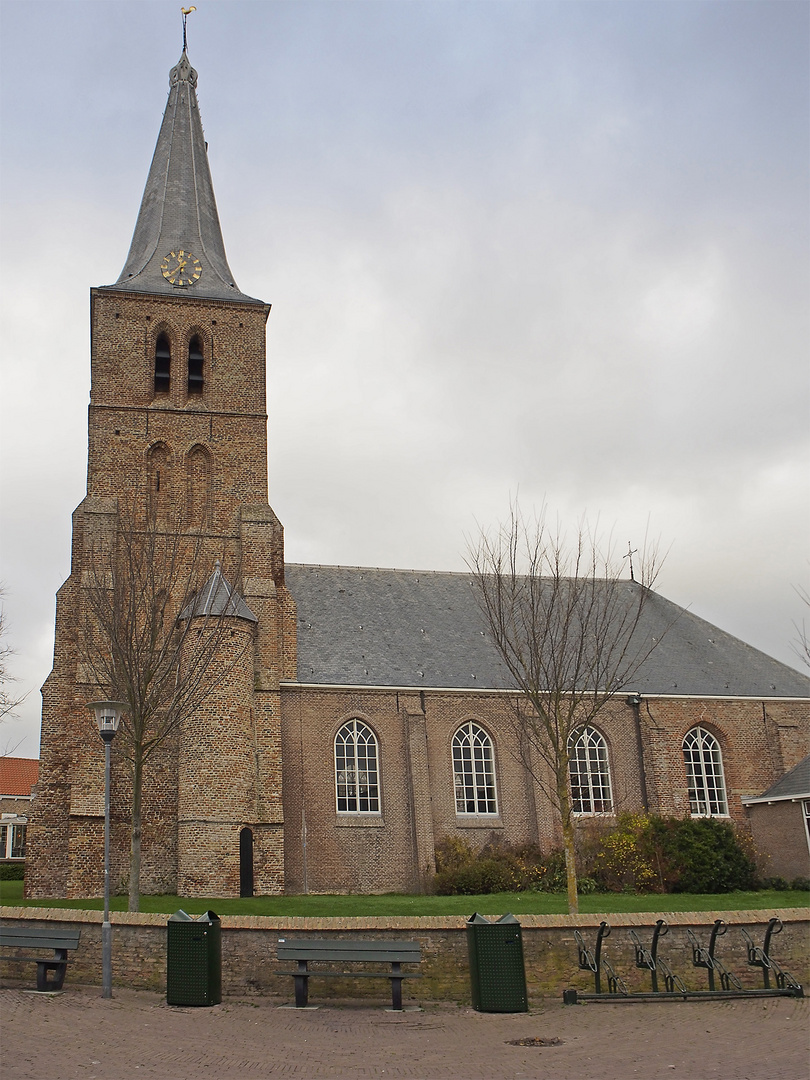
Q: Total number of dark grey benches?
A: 2